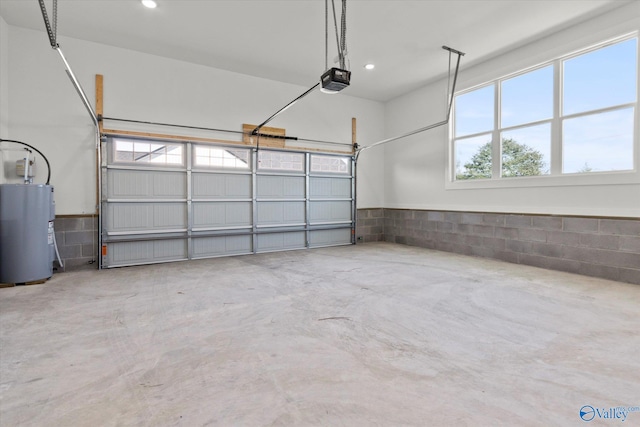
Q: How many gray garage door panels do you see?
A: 12